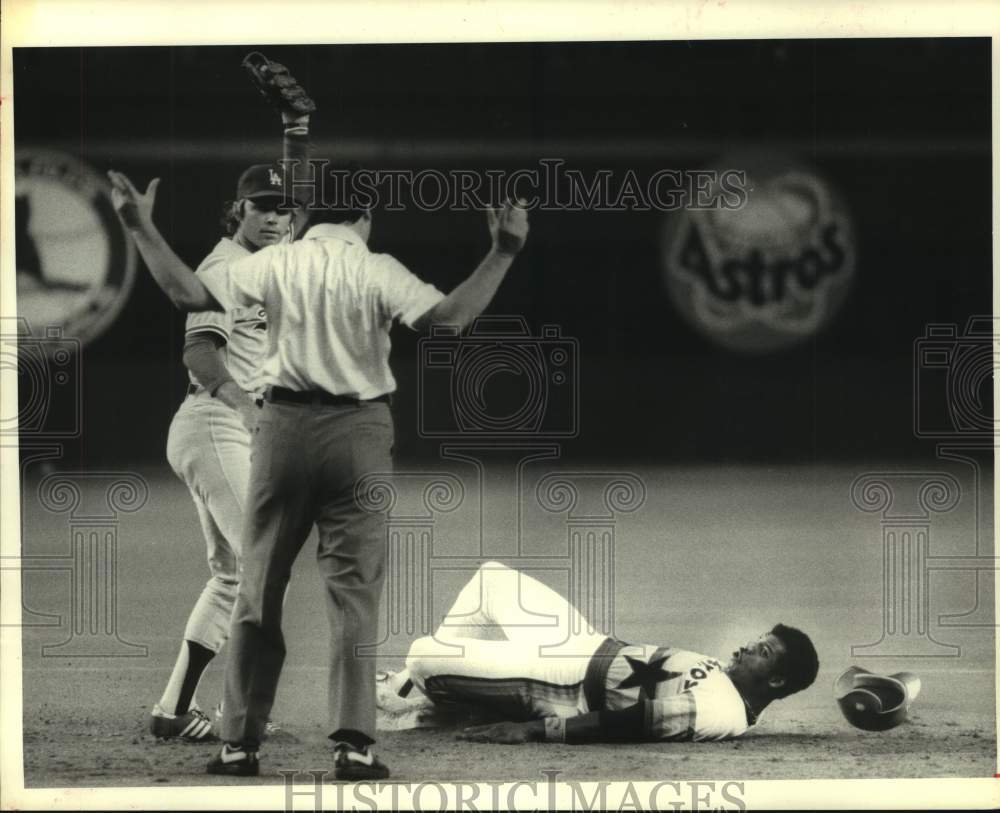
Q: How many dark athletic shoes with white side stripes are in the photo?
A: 3